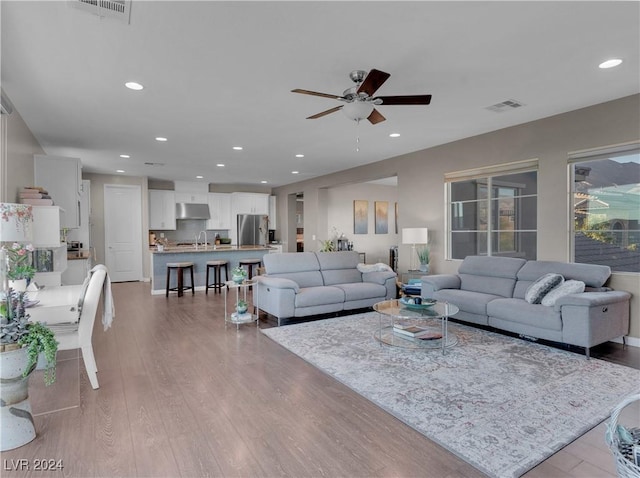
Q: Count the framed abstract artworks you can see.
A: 3